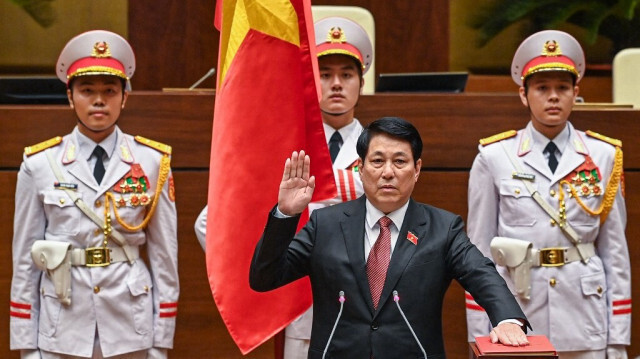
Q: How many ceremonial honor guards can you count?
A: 3